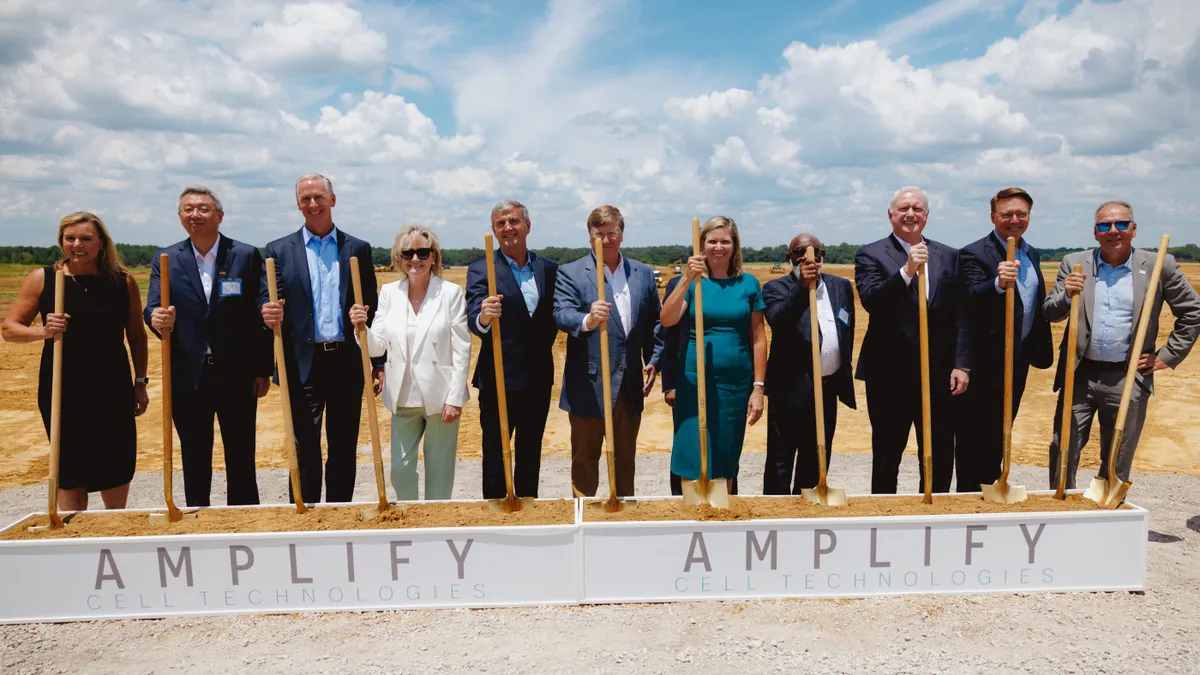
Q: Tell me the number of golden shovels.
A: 12